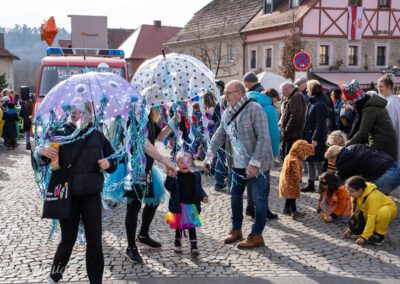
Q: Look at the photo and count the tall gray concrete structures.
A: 1